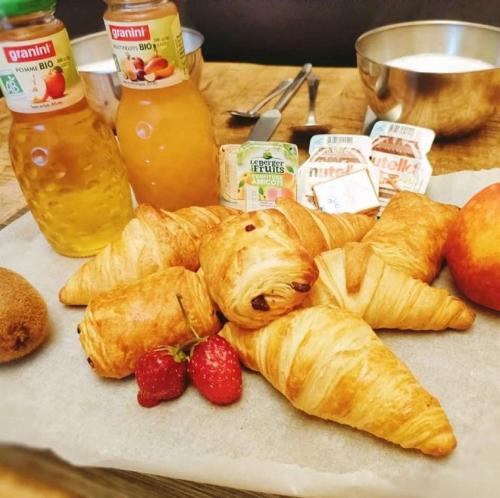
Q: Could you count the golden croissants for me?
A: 4